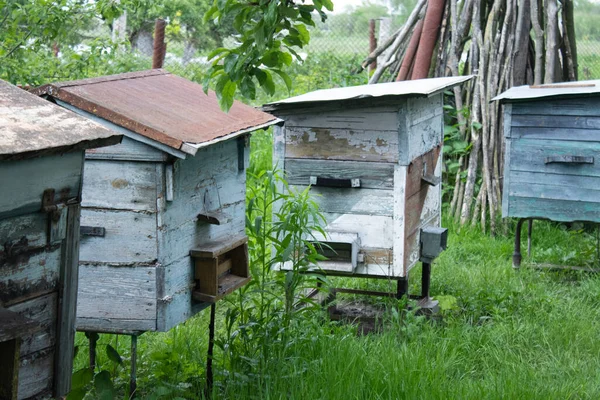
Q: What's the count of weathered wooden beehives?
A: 4